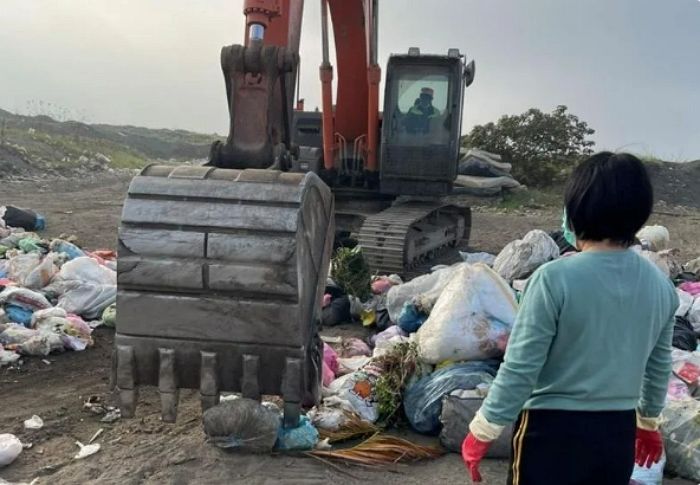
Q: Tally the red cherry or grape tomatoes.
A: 0